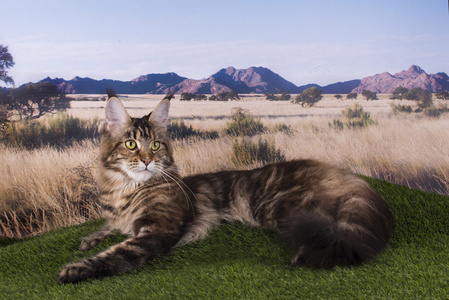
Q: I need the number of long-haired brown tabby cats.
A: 1